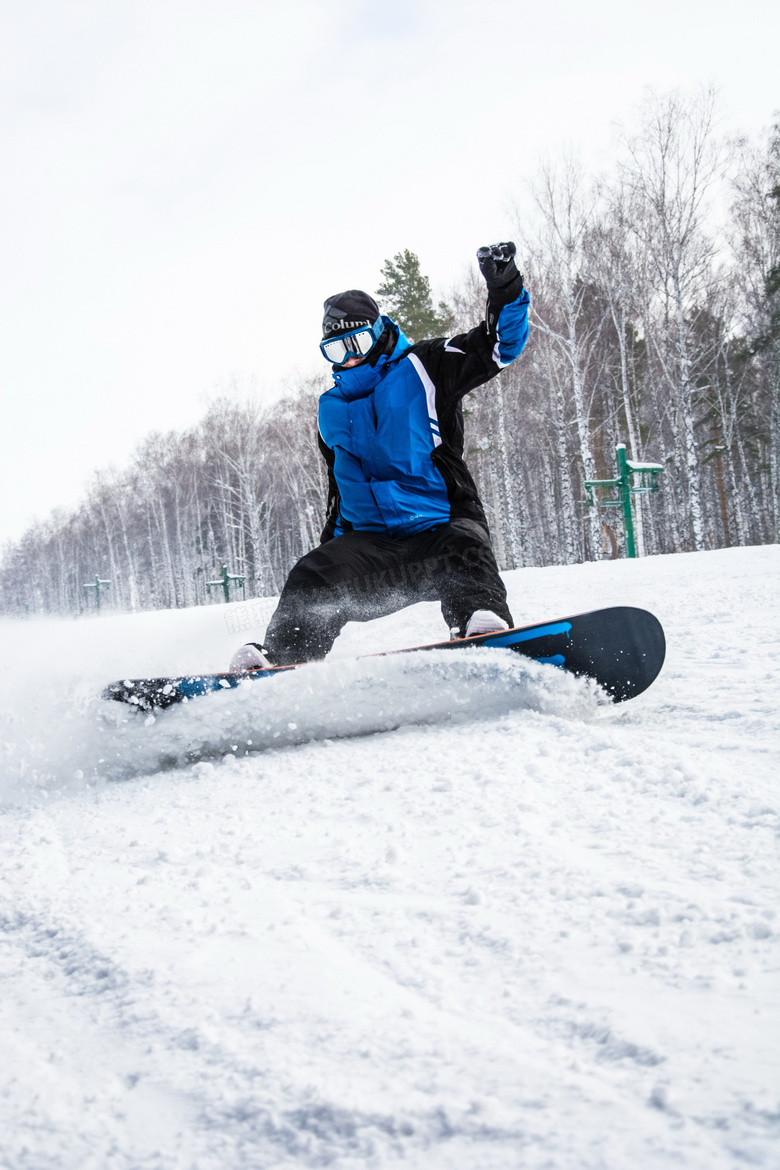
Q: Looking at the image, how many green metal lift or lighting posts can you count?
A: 3